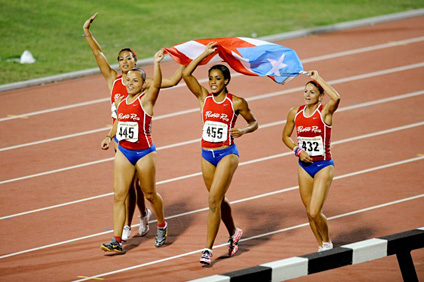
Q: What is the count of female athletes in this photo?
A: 4